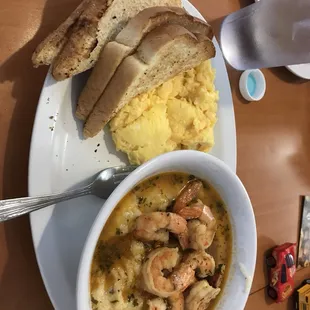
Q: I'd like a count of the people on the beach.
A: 0